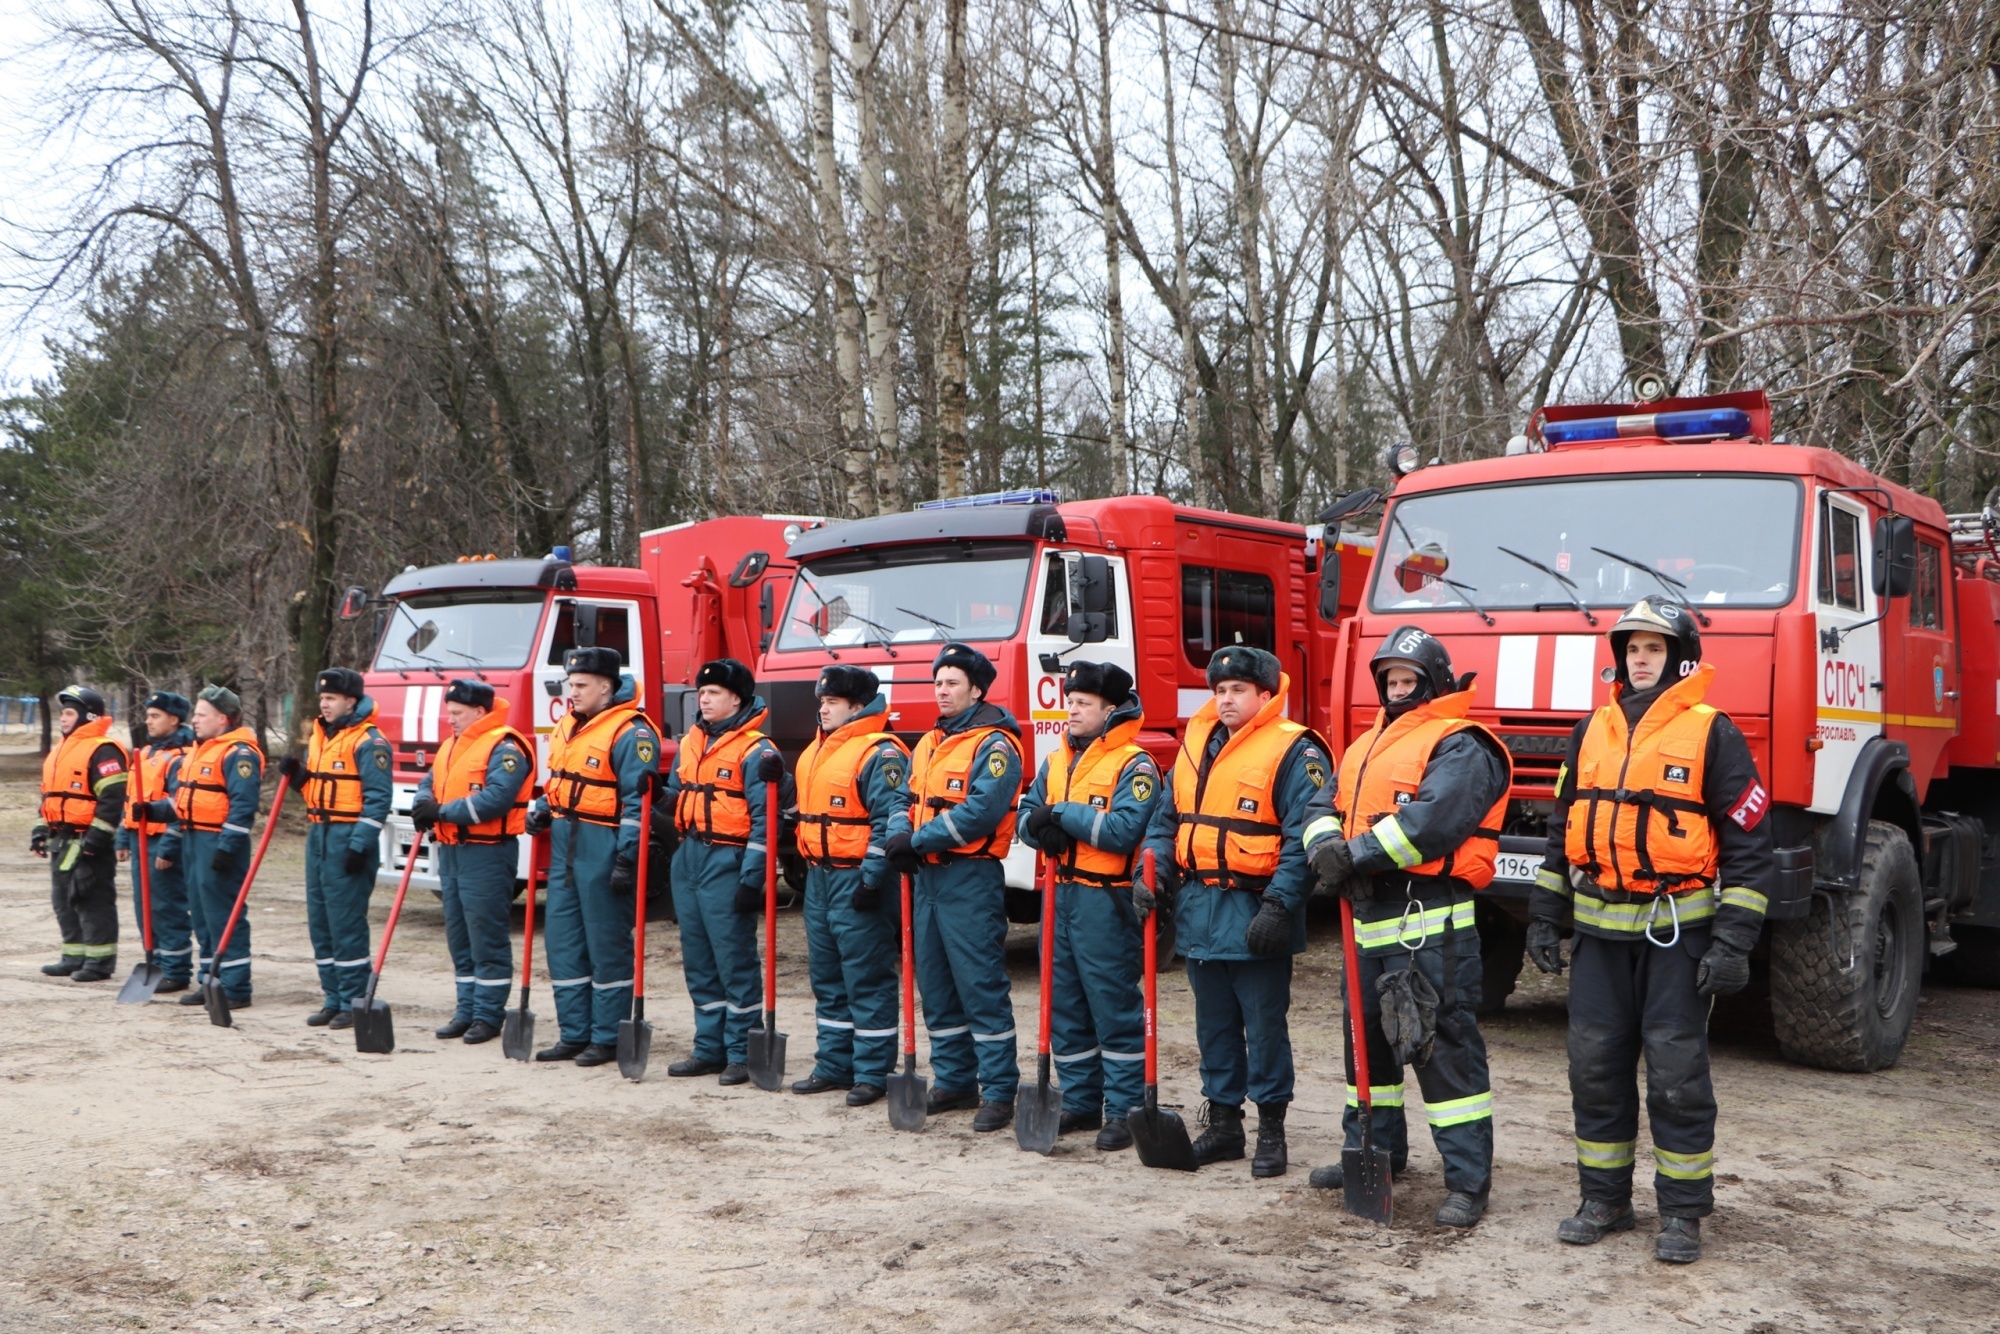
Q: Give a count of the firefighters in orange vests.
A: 13